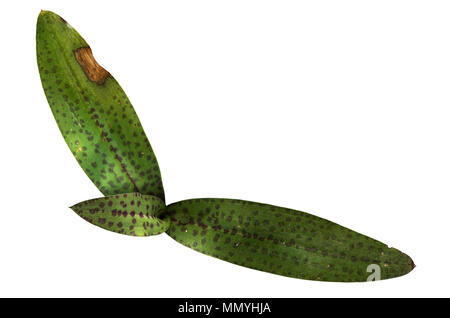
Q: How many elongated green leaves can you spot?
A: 3